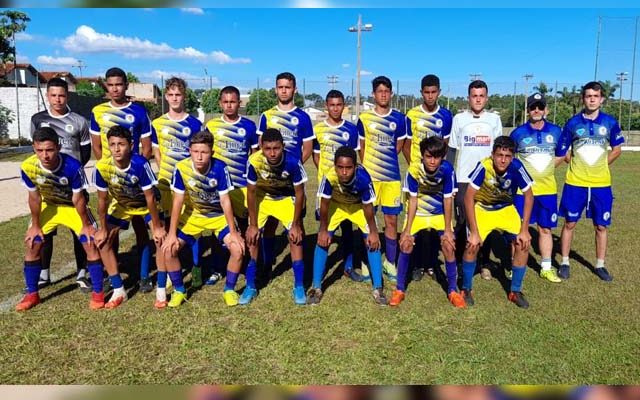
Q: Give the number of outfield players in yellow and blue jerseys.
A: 14